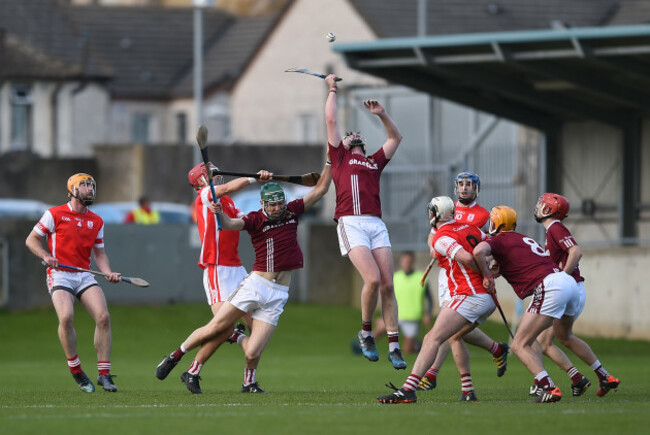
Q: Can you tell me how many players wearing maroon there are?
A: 4